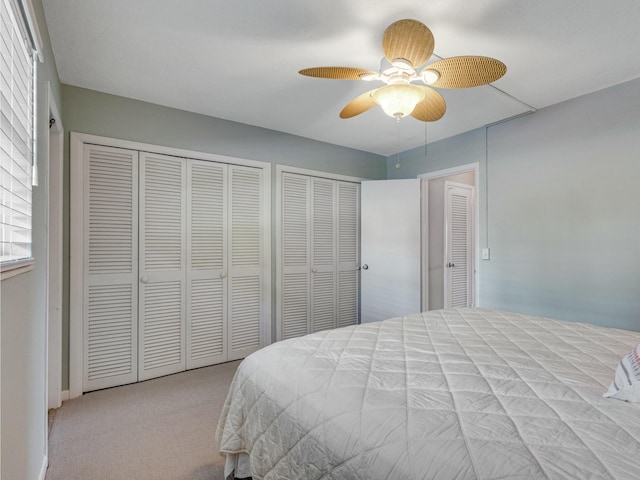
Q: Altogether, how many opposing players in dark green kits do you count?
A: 0